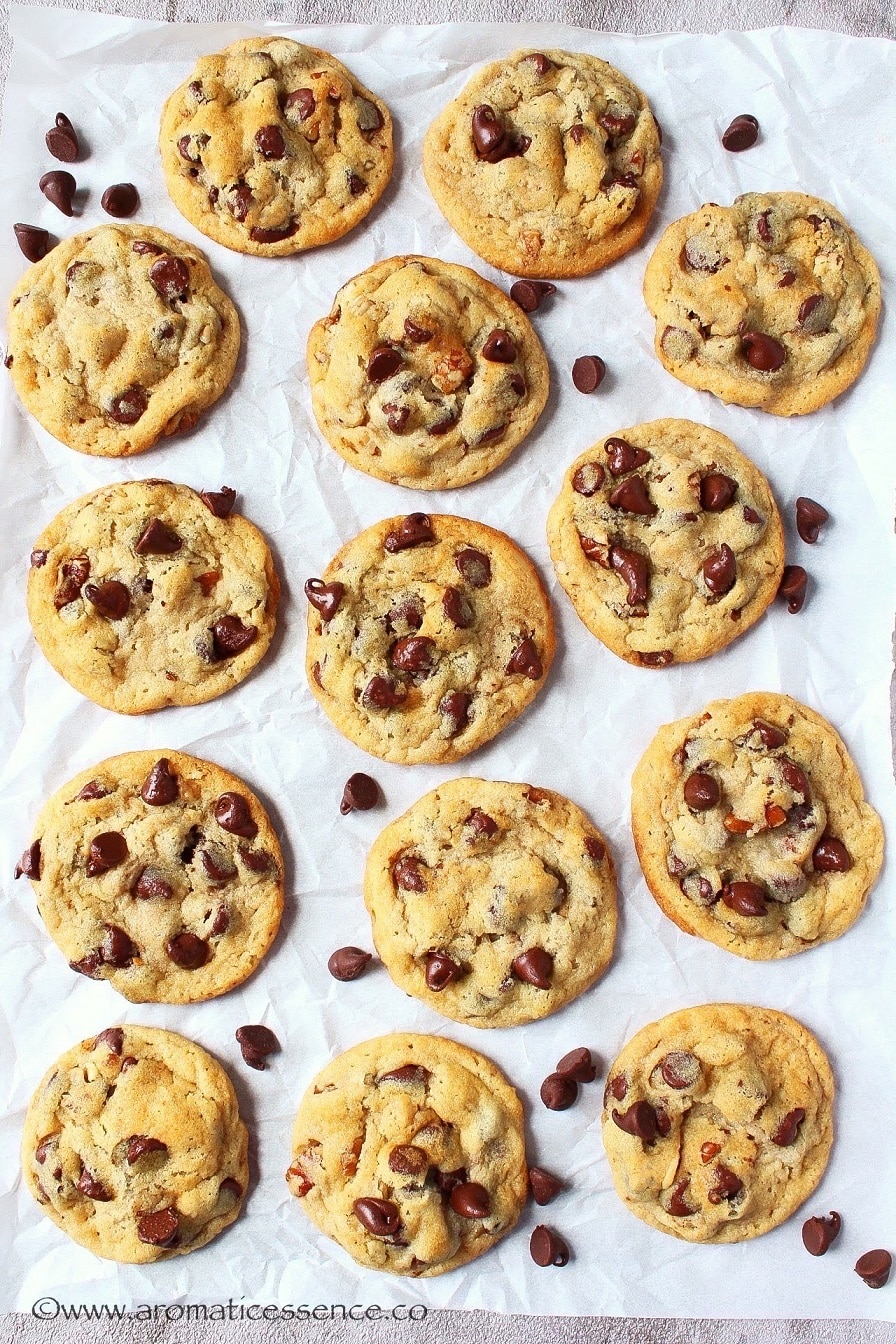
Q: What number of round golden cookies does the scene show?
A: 14